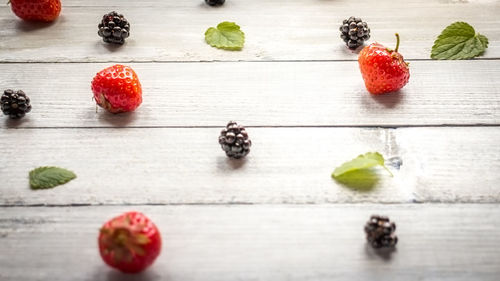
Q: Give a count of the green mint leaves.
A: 4